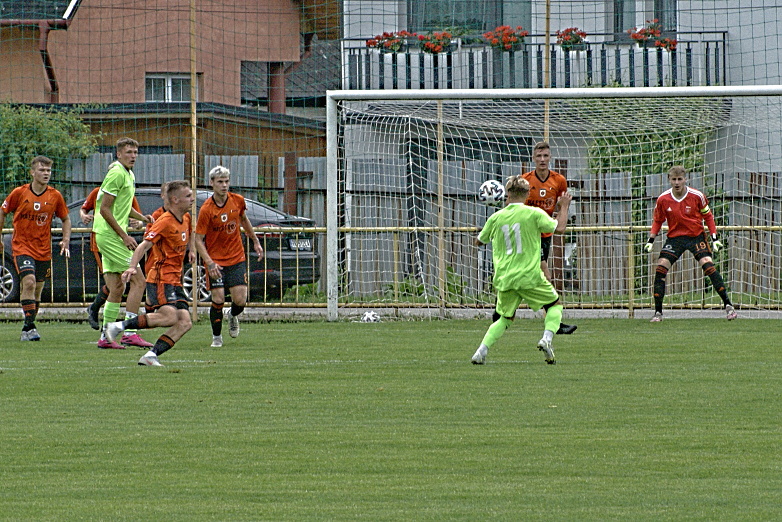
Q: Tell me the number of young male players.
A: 9